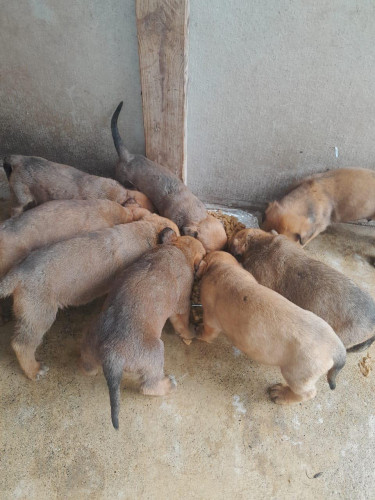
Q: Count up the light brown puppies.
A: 2